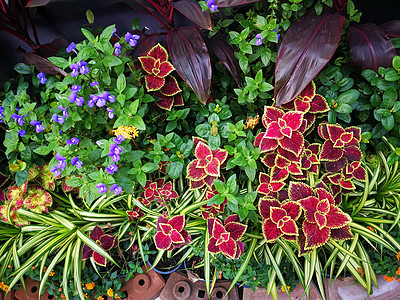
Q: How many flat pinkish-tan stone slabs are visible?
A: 2